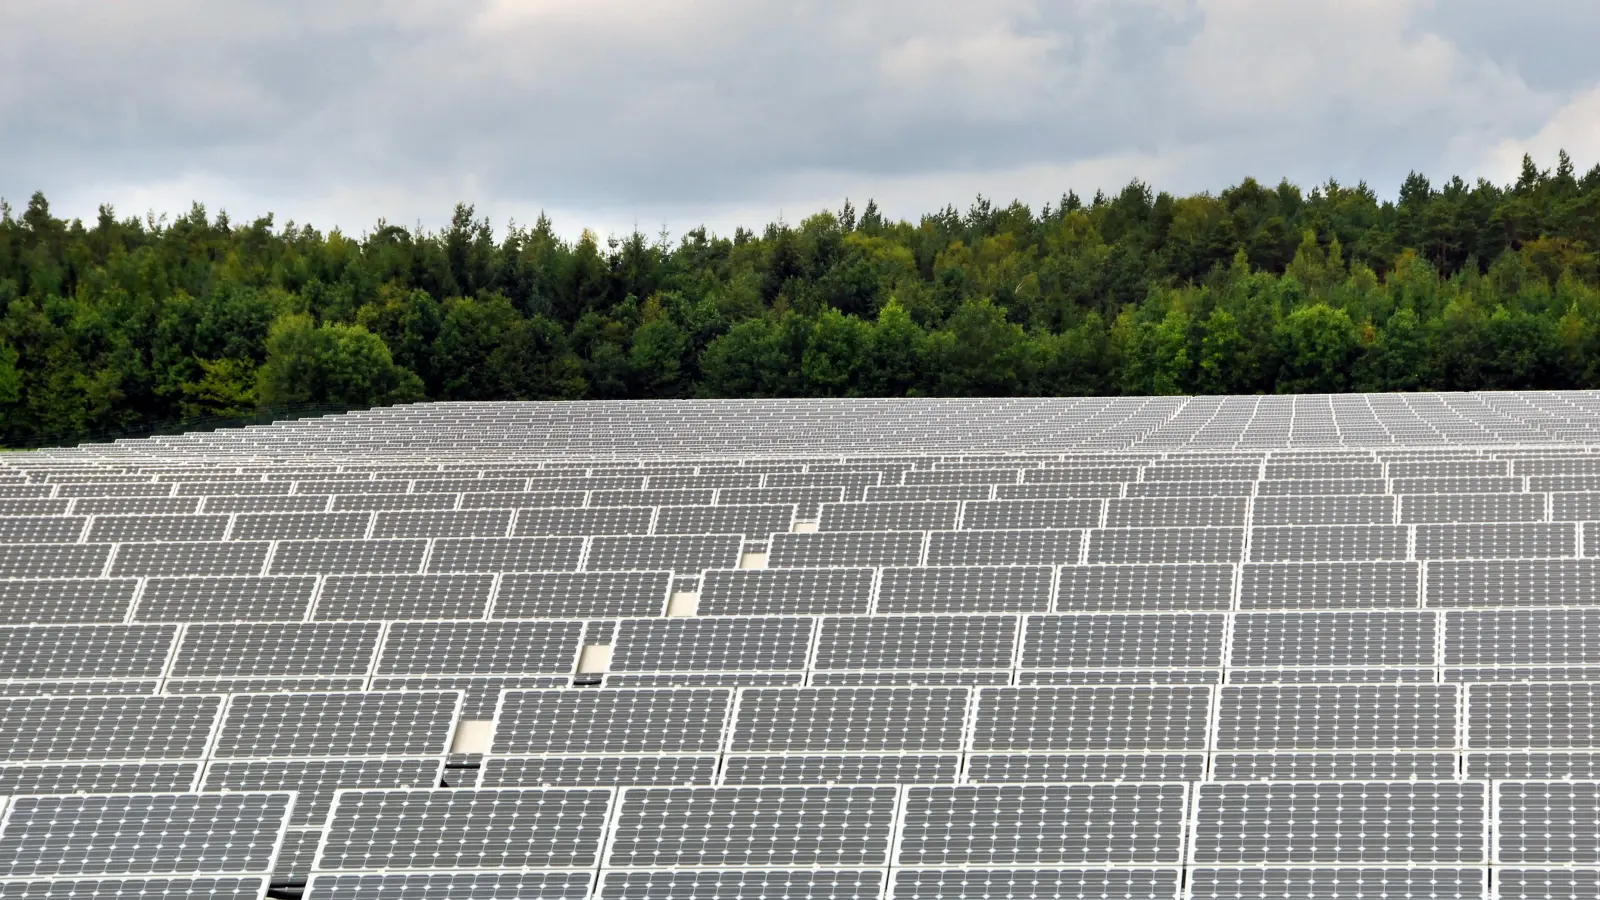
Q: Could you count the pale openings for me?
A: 5